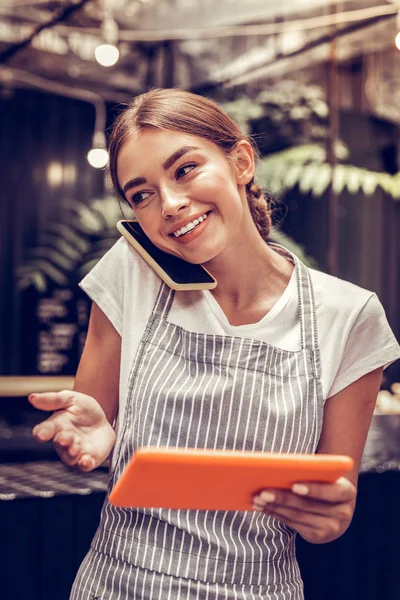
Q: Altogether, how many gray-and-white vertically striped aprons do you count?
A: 1